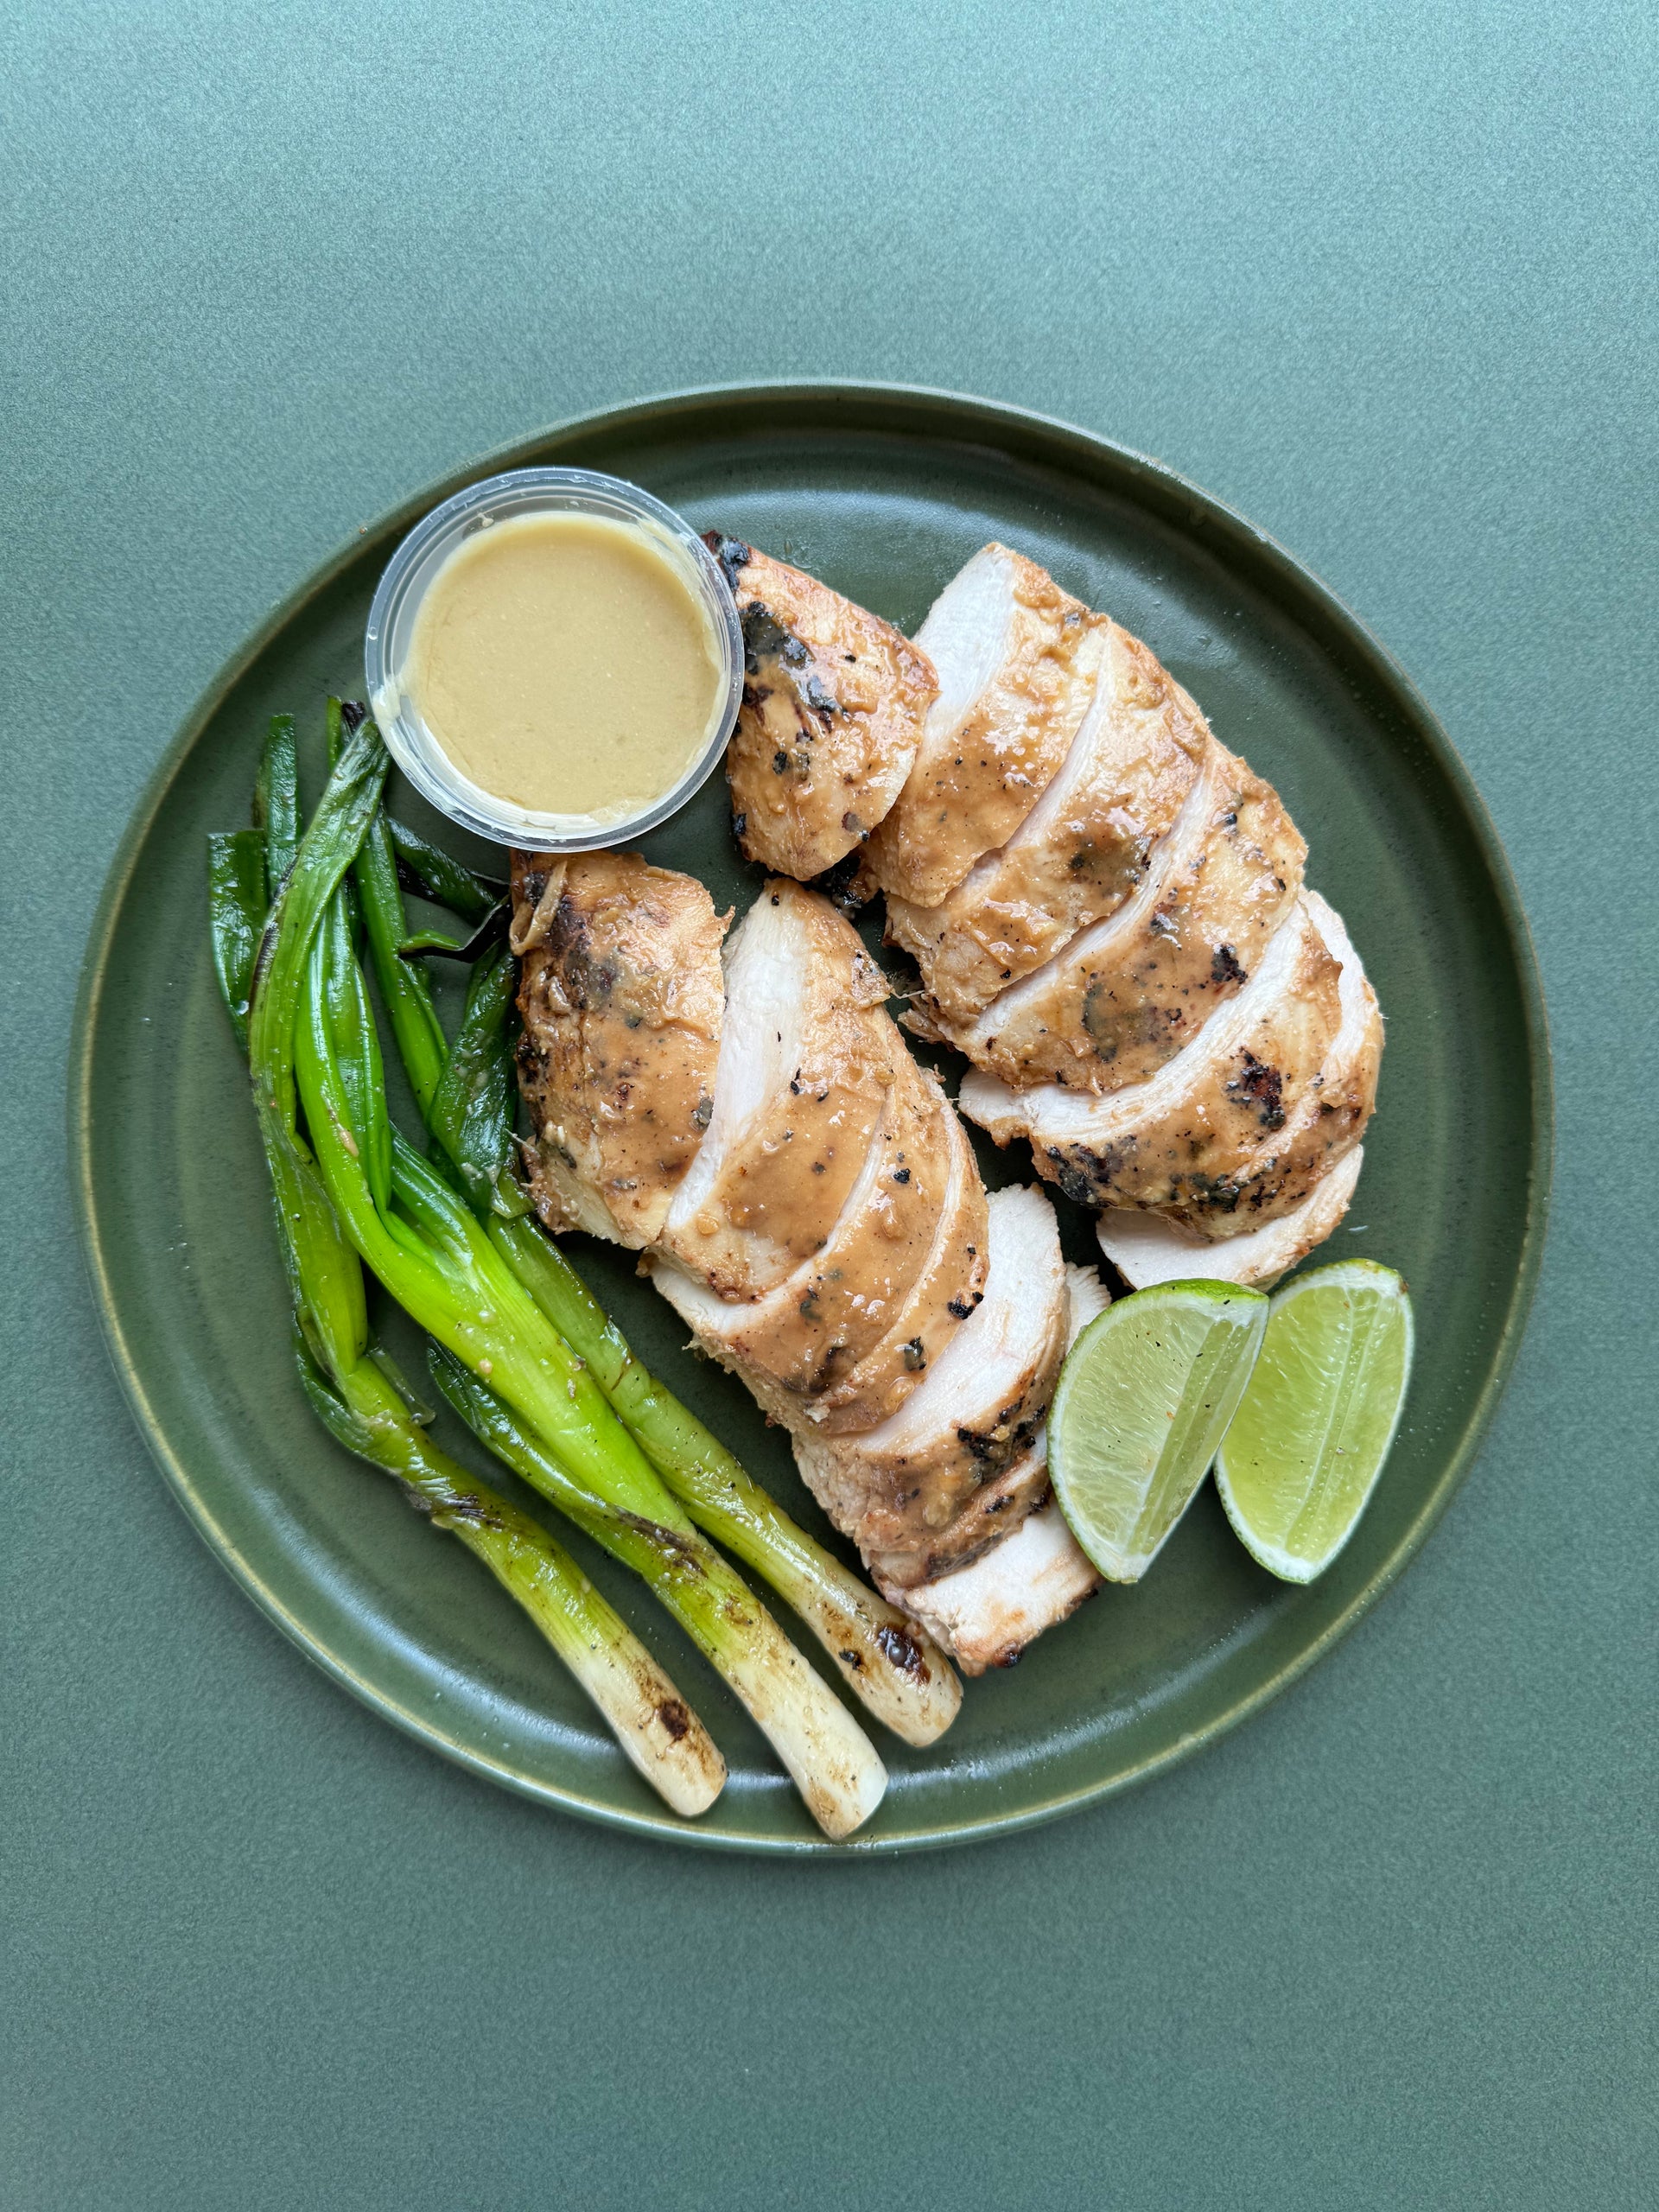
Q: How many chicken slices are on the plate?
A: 14